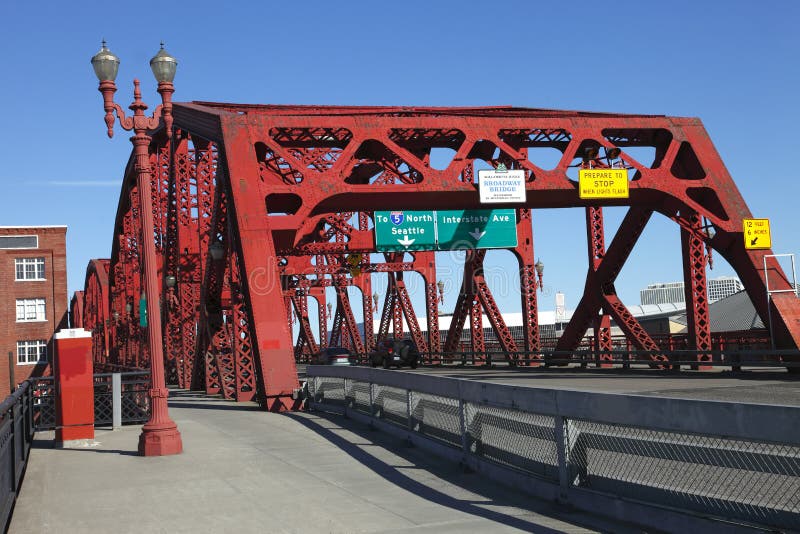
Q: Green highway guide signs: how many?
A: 2